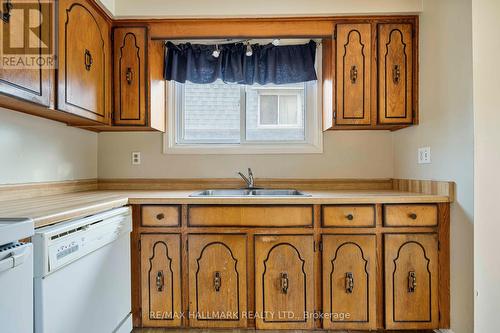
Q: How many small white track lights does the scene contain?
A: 3